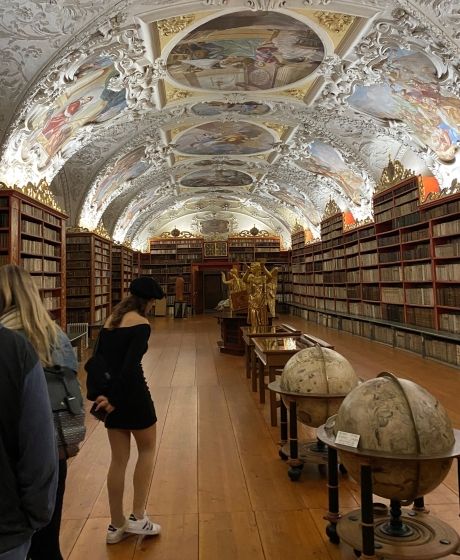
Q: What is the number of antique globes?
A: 2